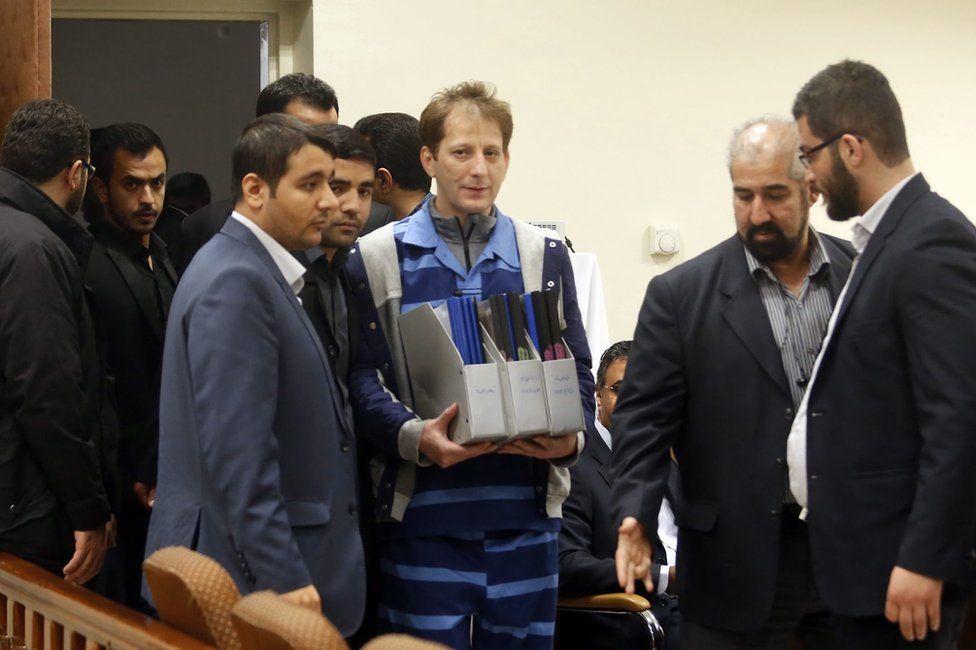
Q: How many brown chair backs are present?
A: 3